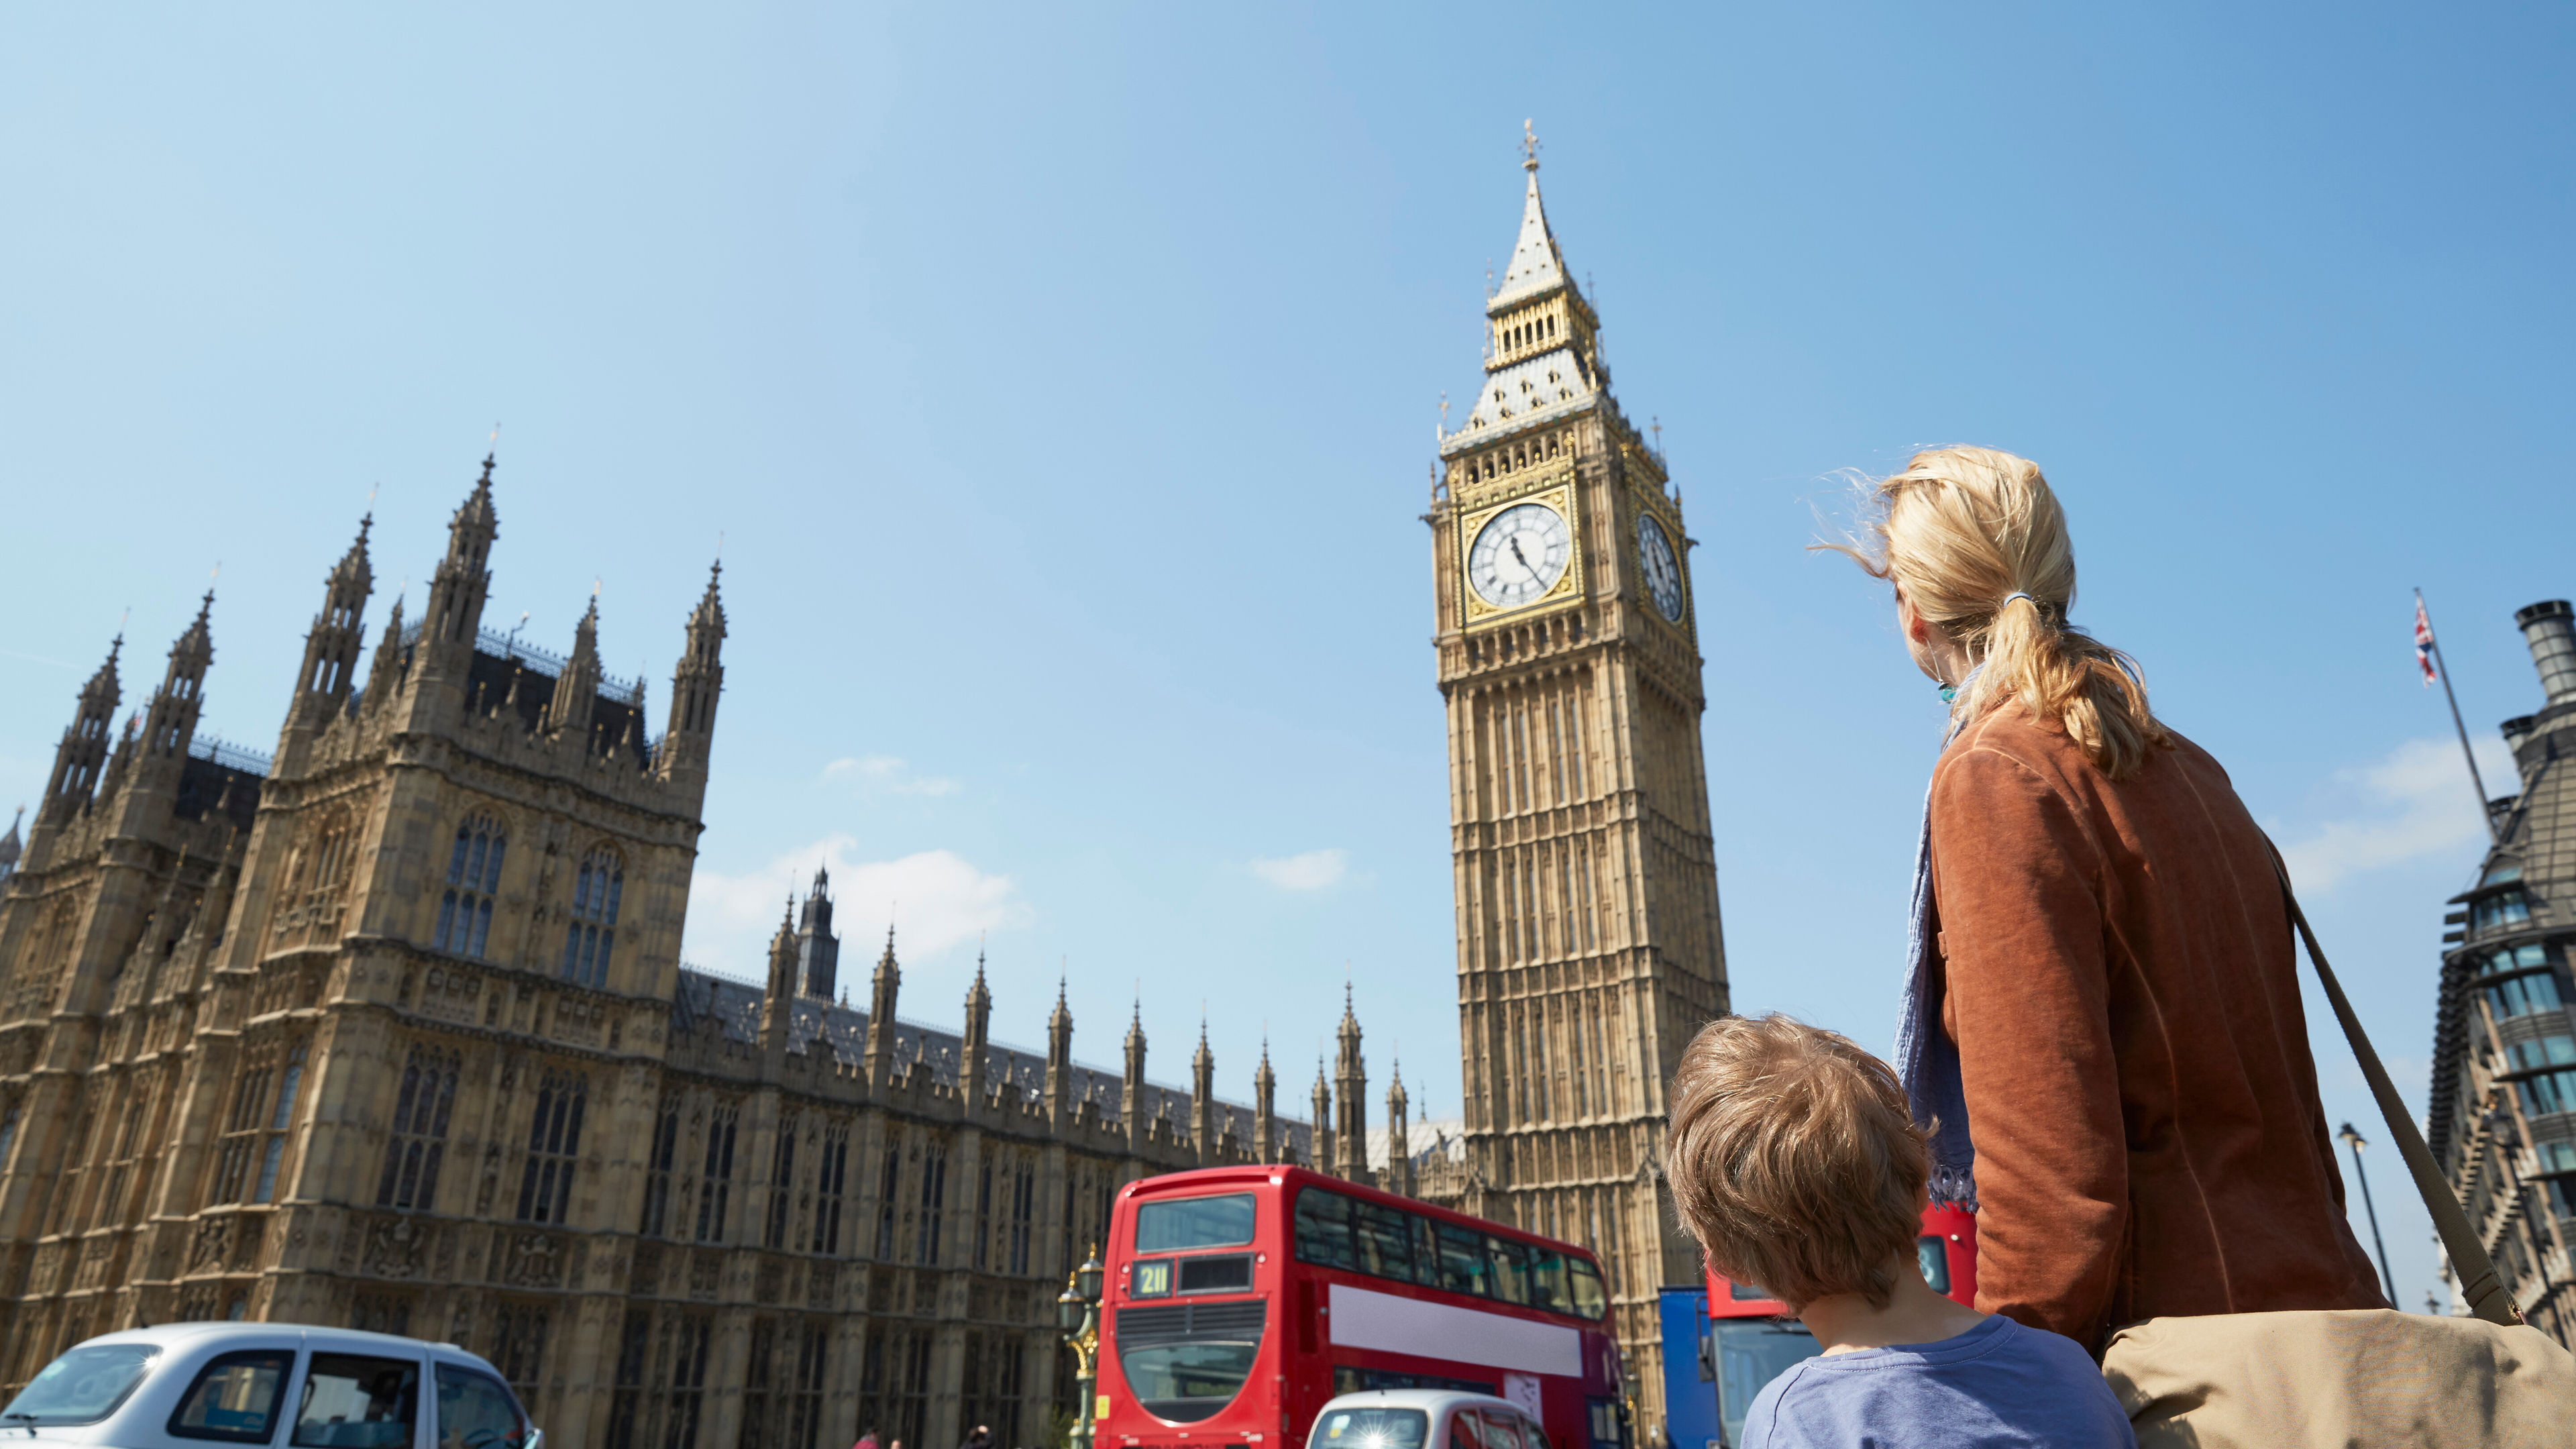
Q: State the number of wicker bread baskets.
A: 0